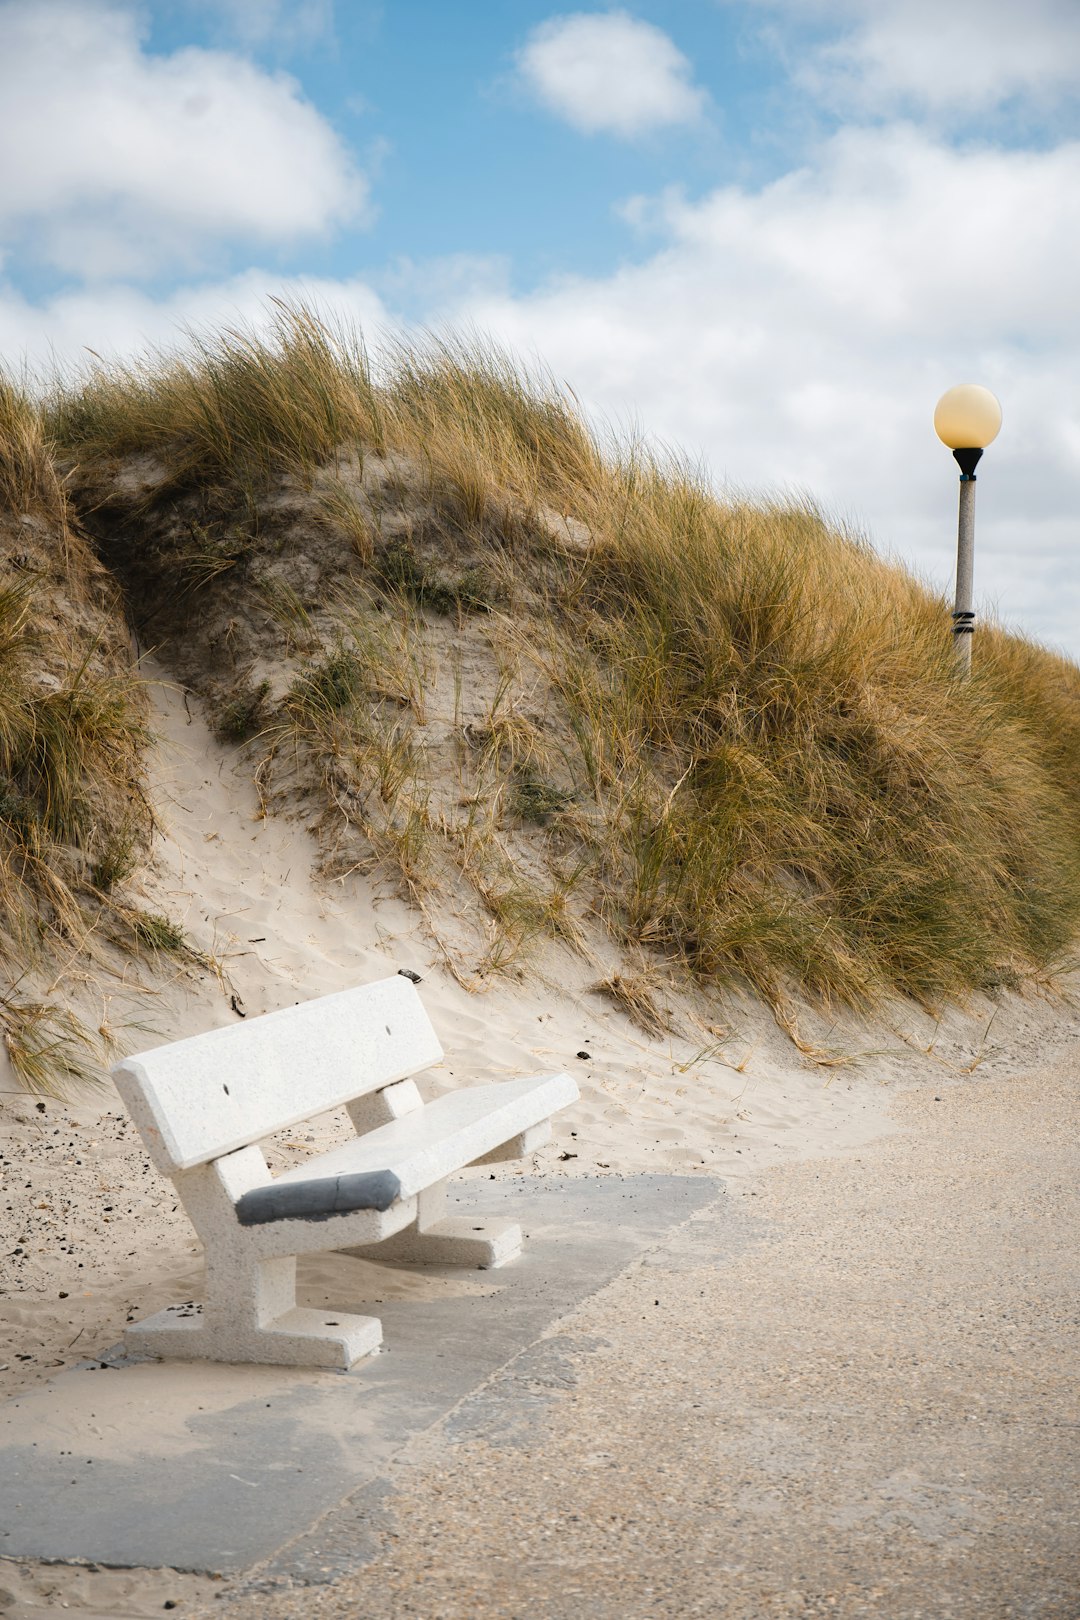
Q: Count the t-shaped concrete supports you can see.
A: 2